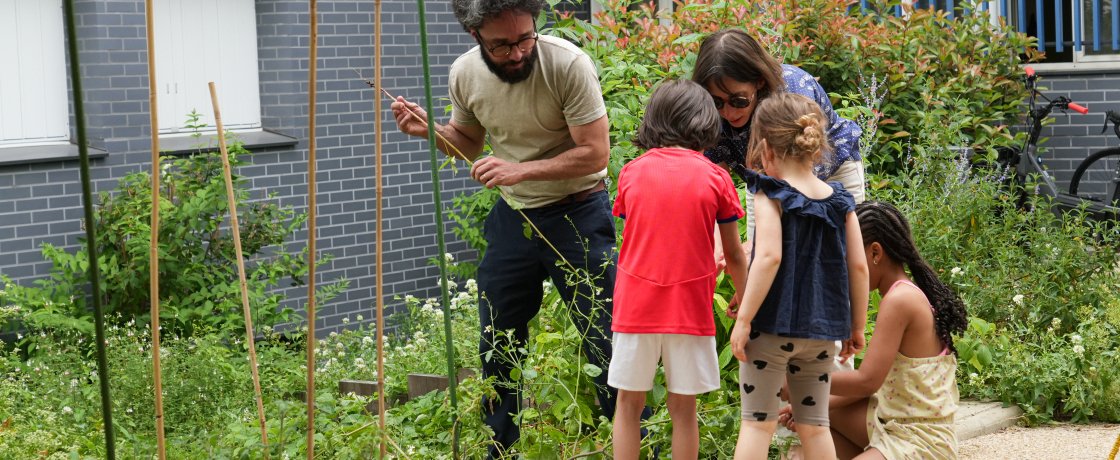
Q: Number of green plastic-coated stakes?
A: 2